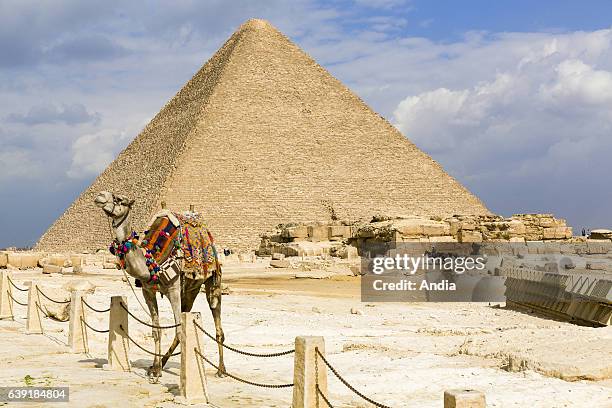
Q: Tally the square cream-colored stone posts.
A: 7